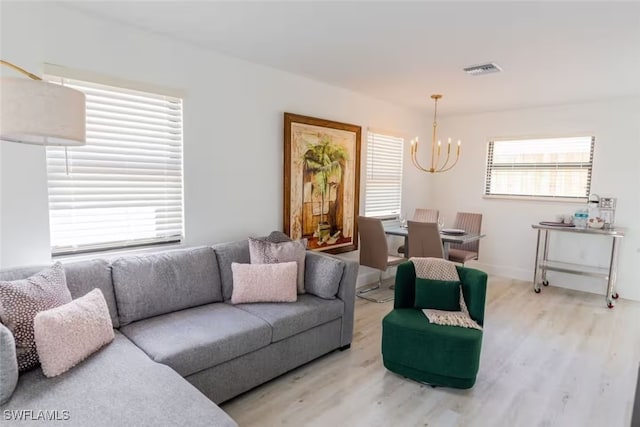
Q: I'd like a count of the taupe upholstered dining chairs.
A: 4